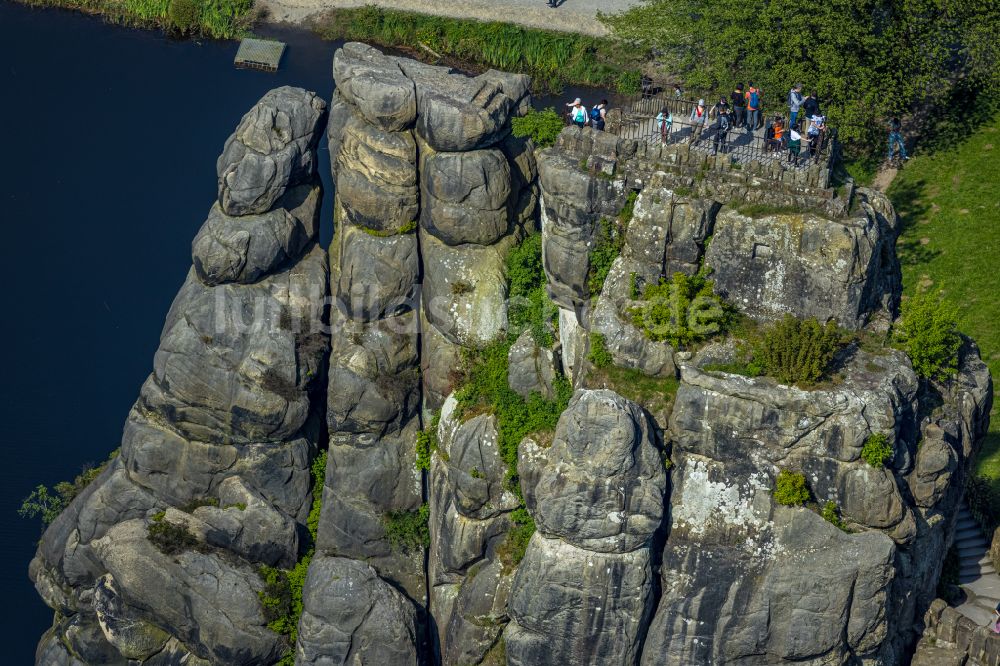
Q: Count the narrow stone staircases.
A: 1